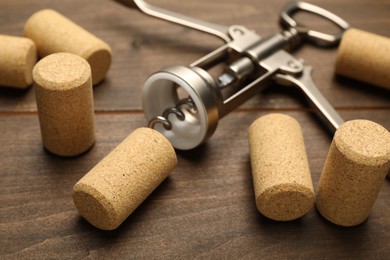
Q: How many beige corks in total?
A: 7